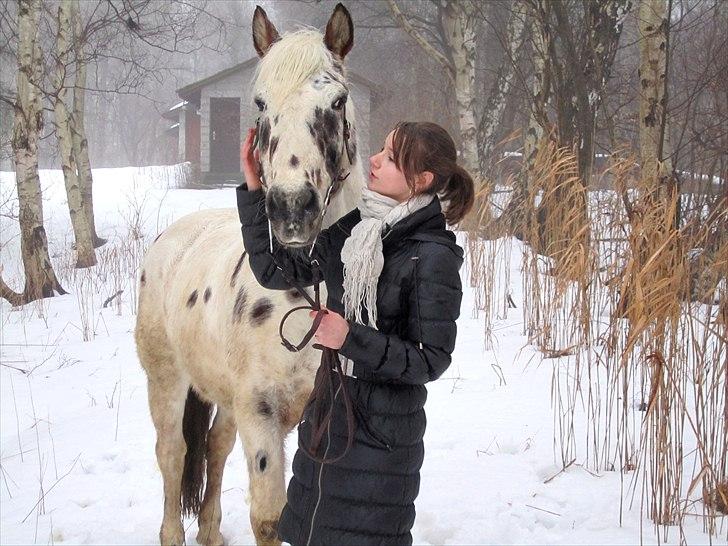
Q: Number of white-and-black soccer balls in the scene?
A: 0